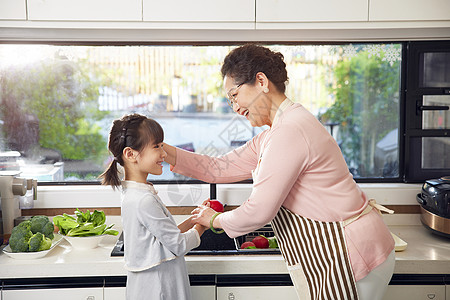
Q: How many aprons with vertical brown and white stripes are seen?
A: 1